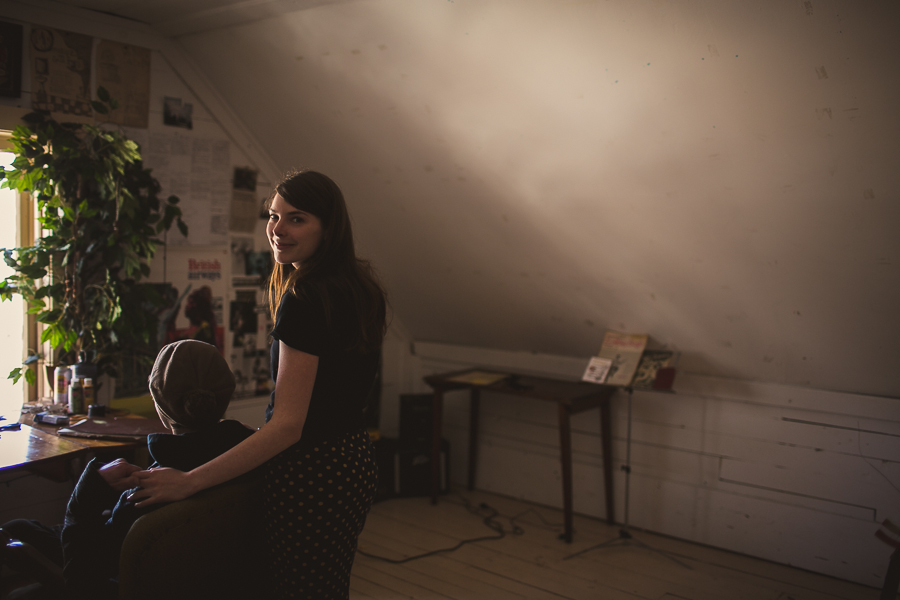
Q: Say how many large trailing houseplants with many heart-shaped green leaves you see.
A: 1